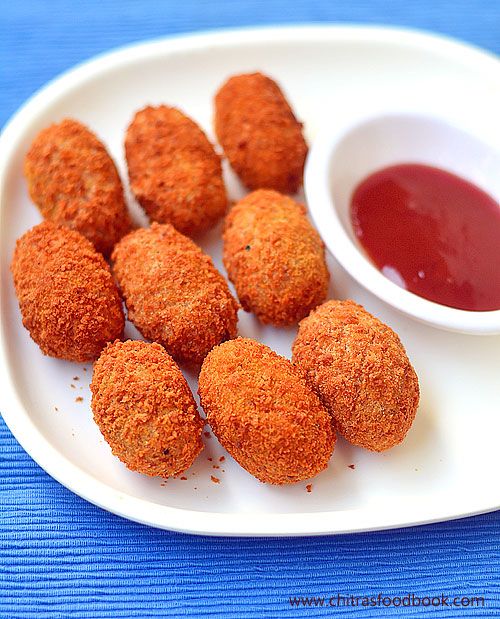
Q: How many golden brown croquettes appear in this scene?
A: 9